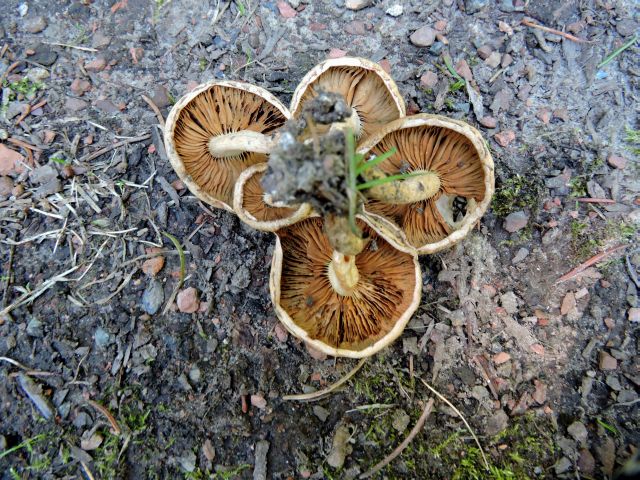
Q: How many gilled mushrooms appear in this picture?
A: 5